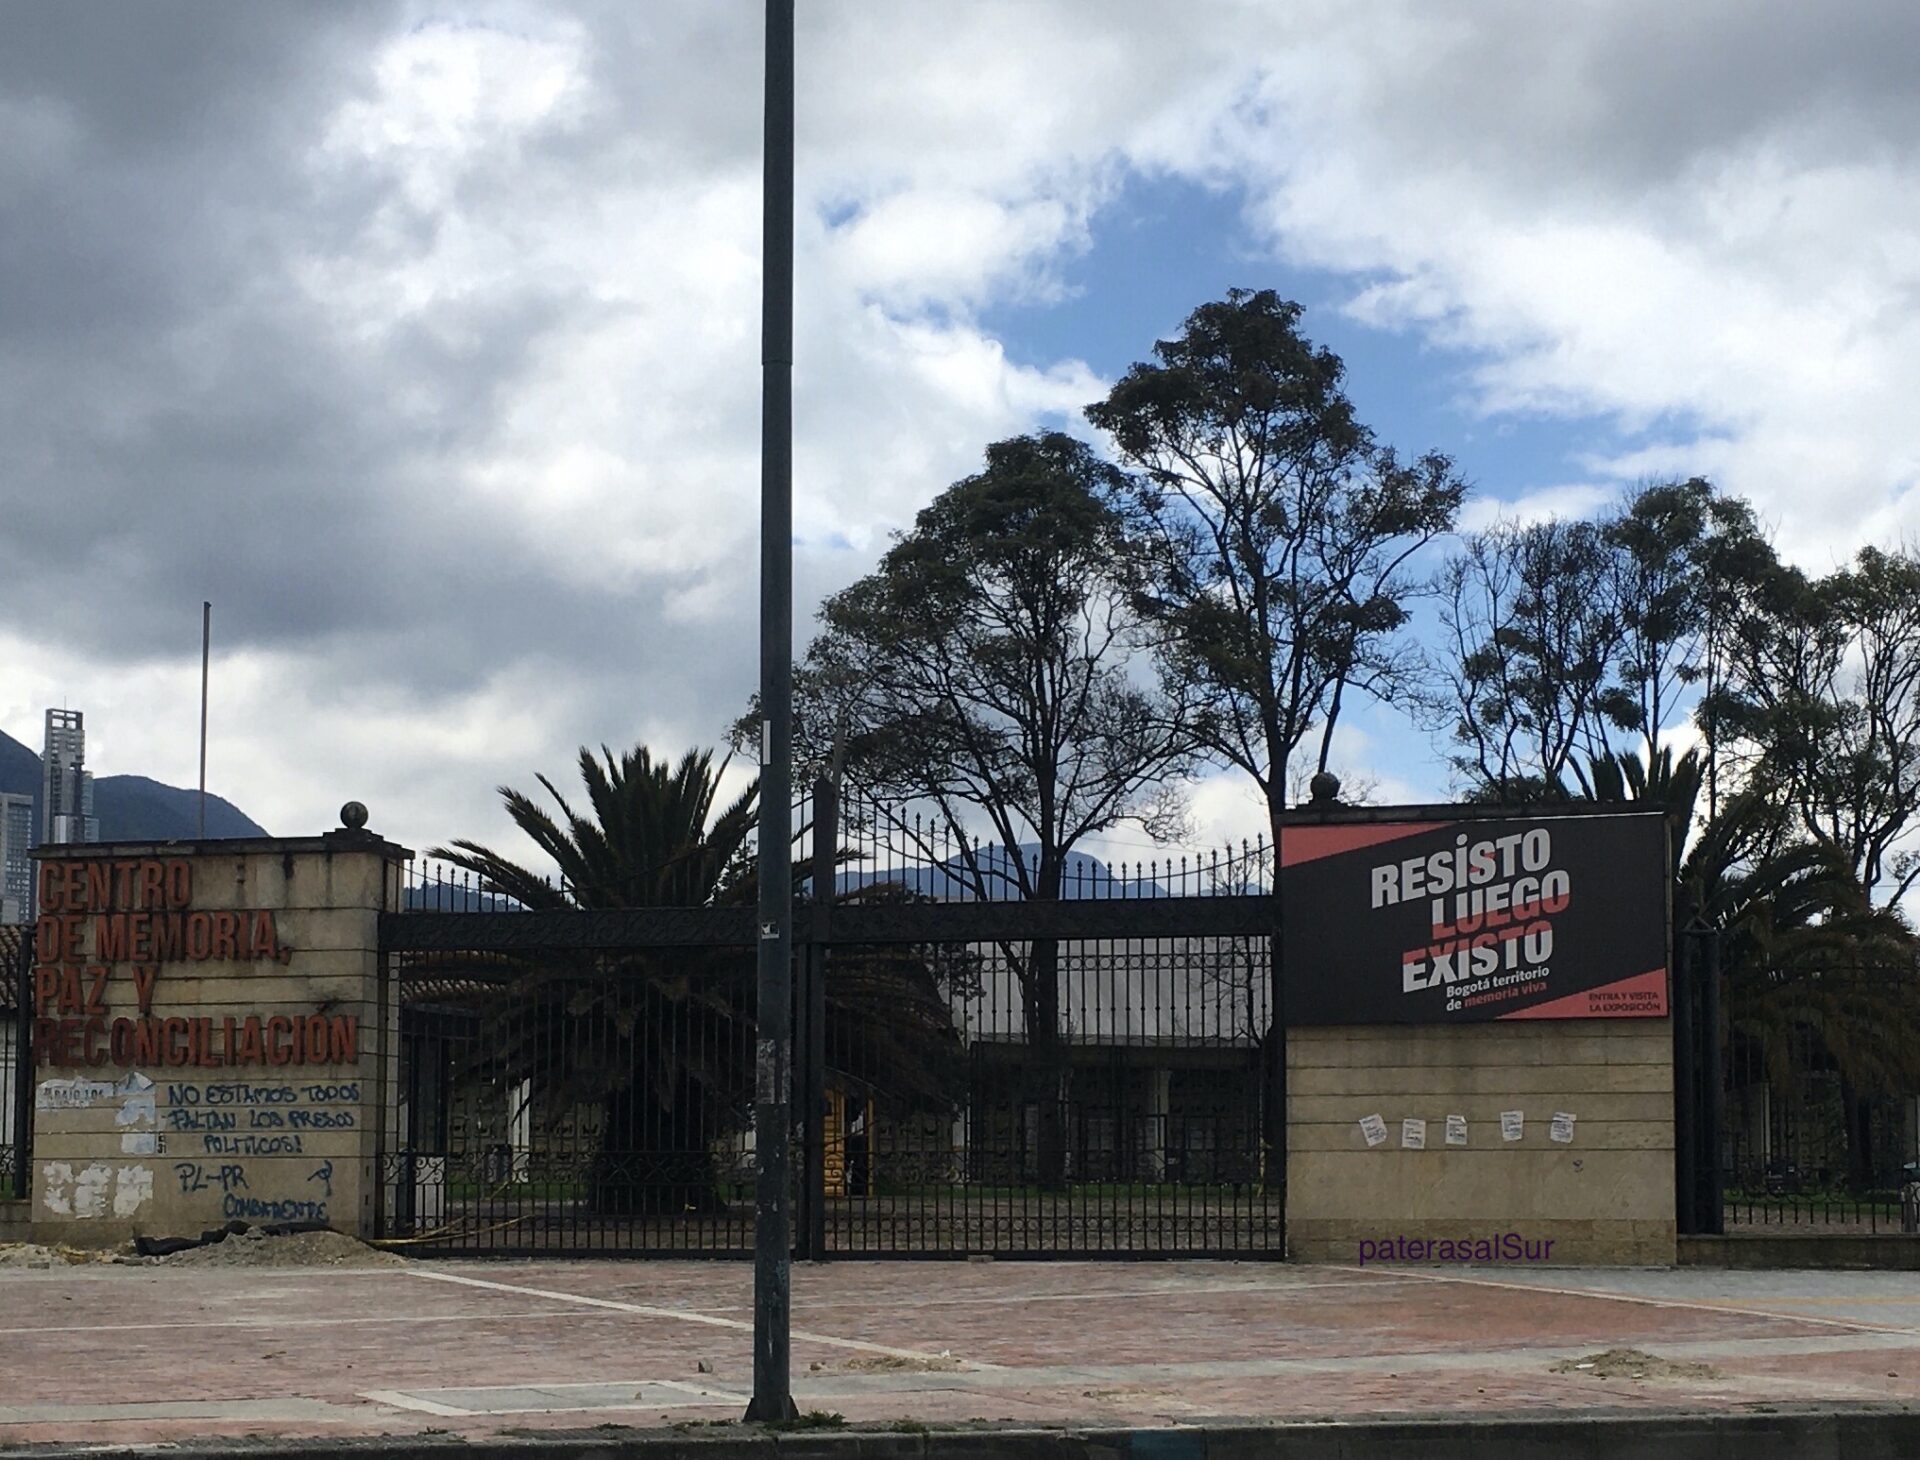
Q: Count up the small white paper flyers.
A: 5